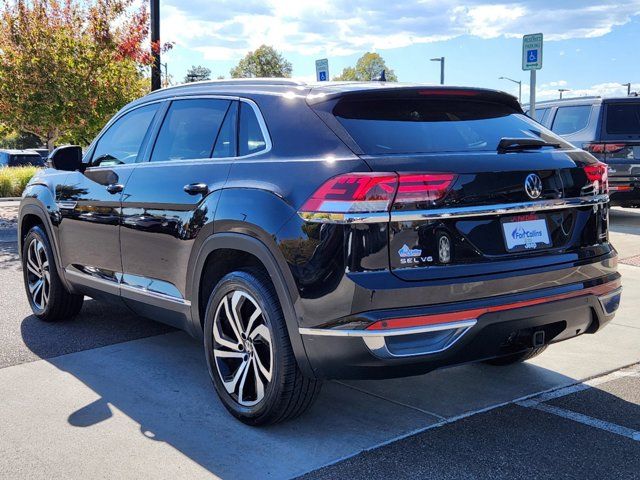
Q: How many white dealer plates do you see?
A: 1